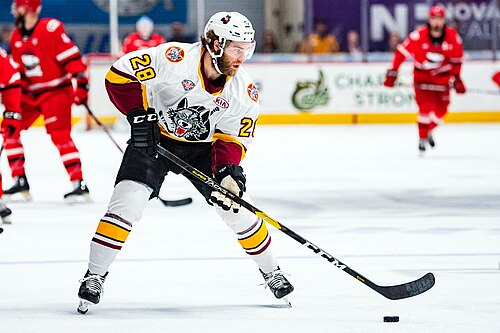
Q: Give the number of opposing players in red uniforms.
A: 4